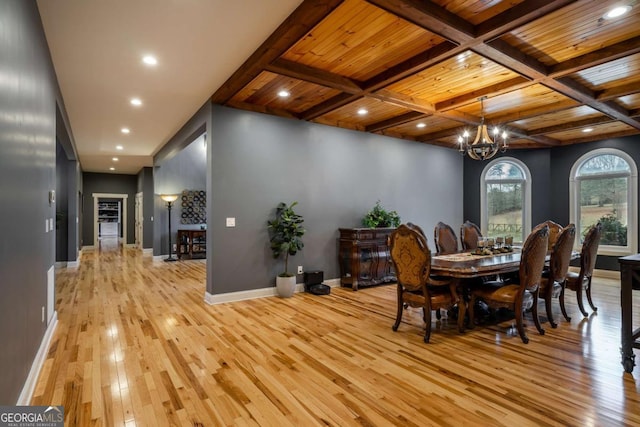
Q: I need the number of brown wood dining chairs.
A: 8